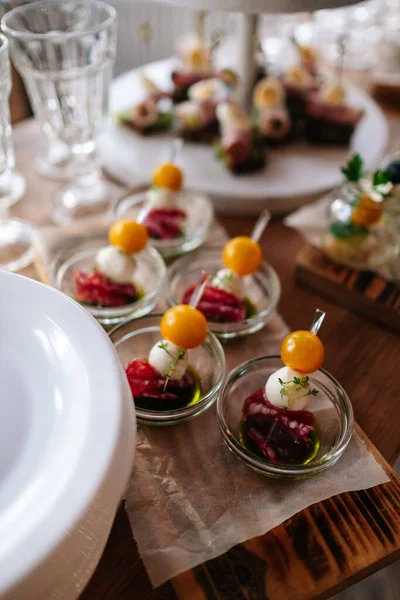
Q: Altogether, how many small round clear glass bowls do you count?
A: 5